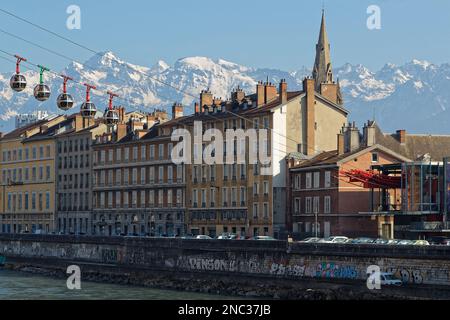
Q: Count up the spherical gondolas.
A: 5